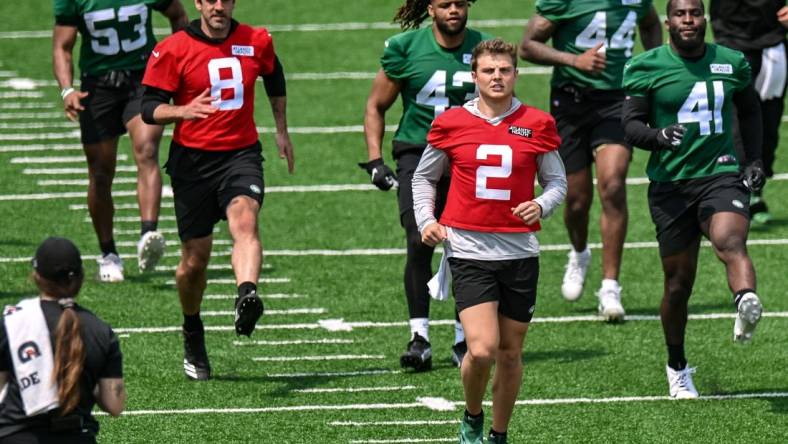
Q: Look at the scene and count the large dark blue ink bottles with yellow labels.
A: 0